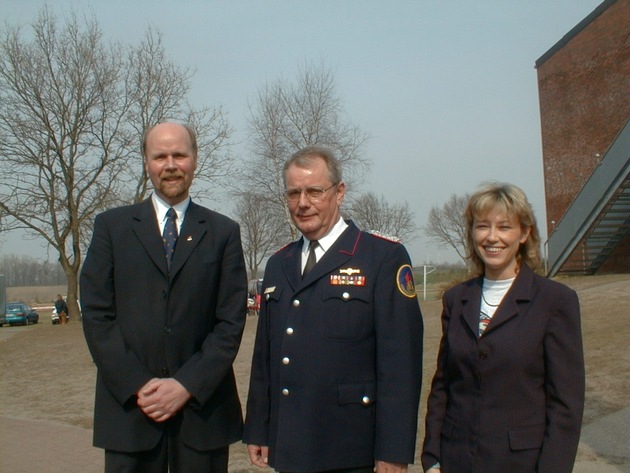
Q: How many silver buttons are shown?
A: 7